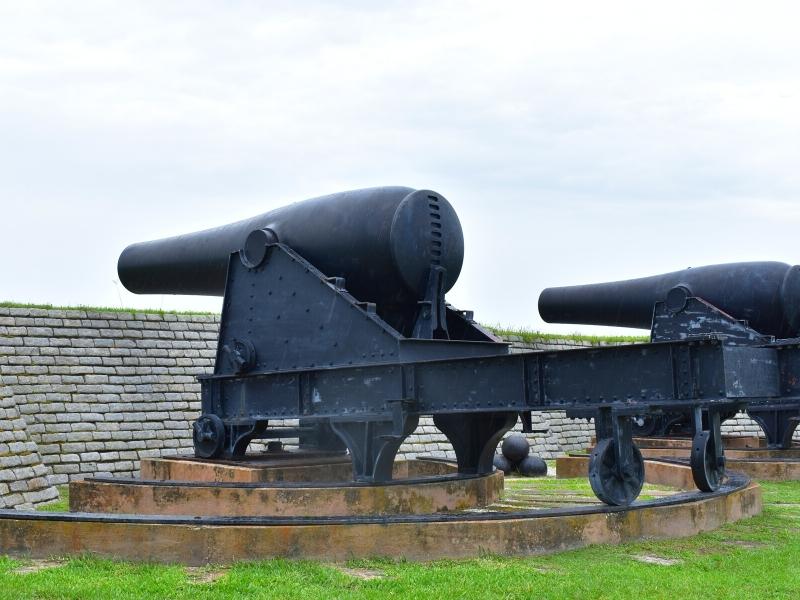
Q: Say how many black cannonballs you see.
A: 3